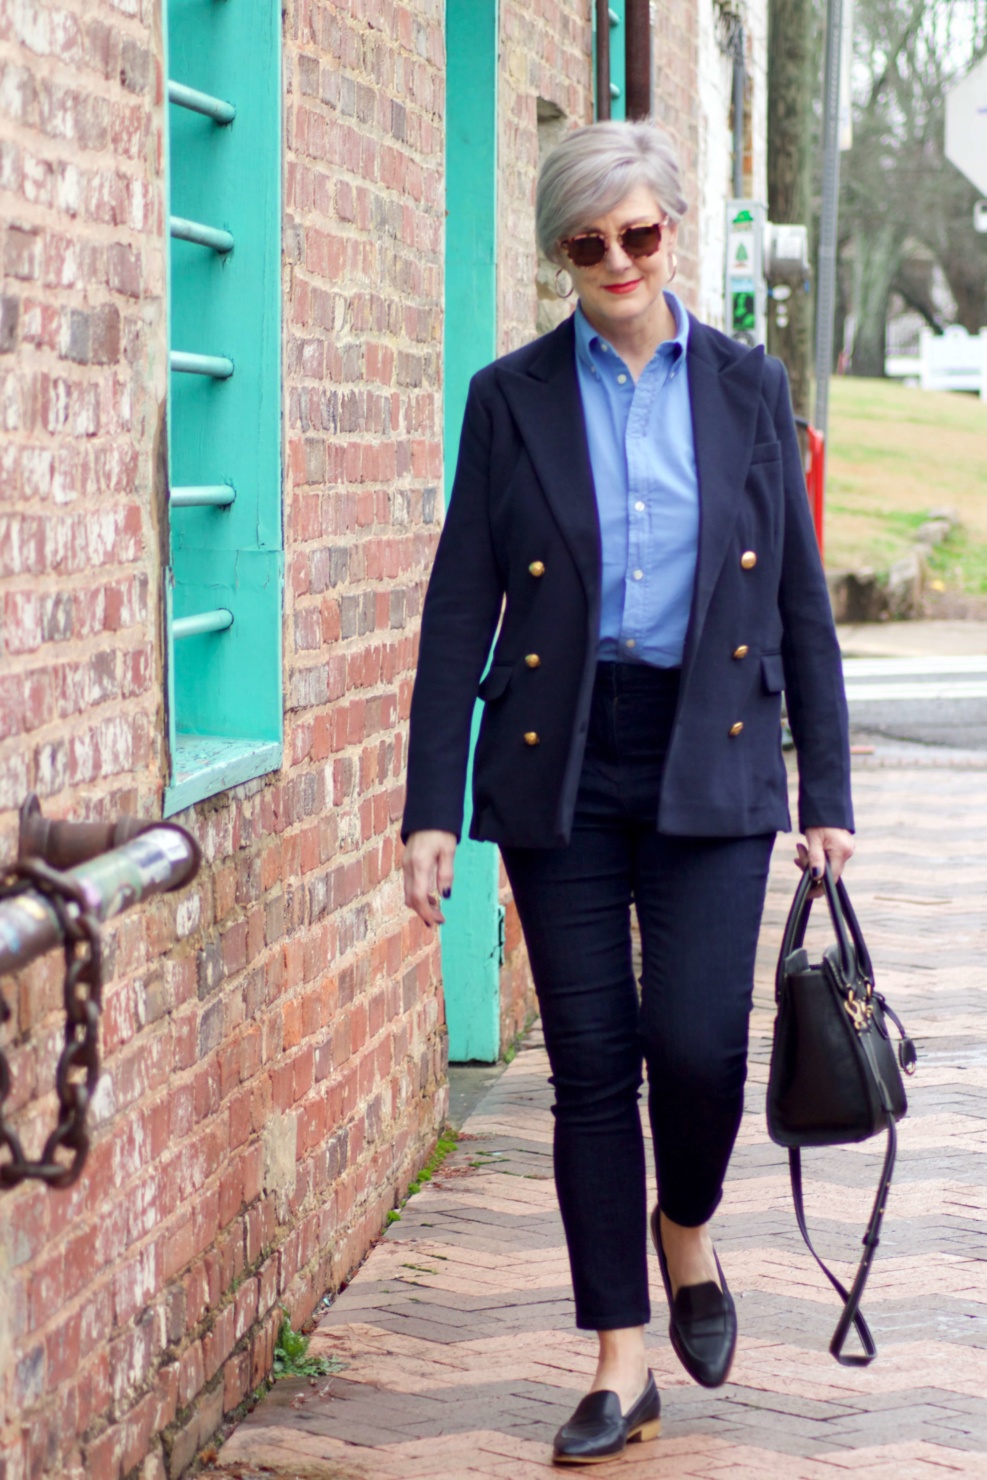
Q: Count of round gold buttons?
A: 6